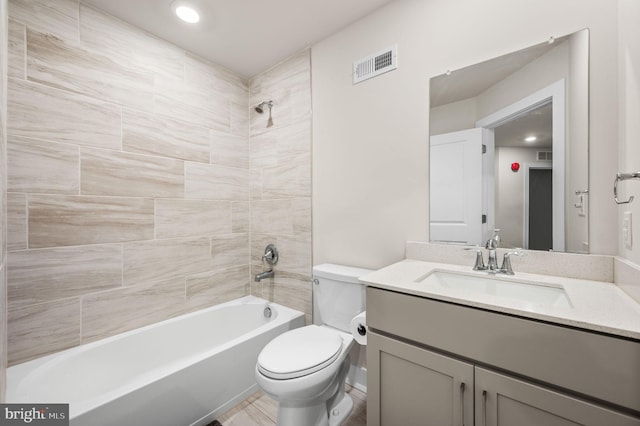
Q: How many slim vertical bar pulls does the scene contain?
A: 2